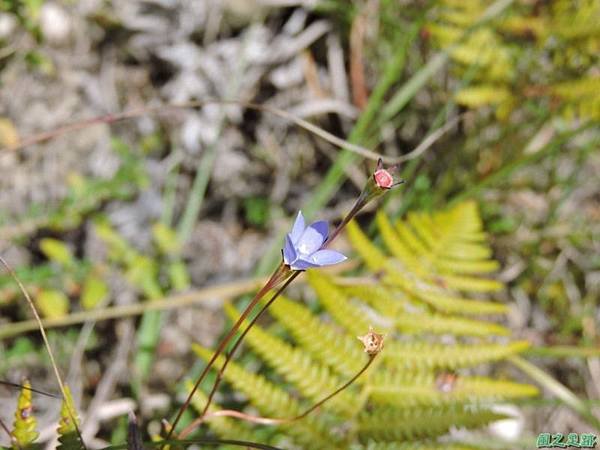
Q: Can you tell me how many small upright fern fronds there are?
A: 2